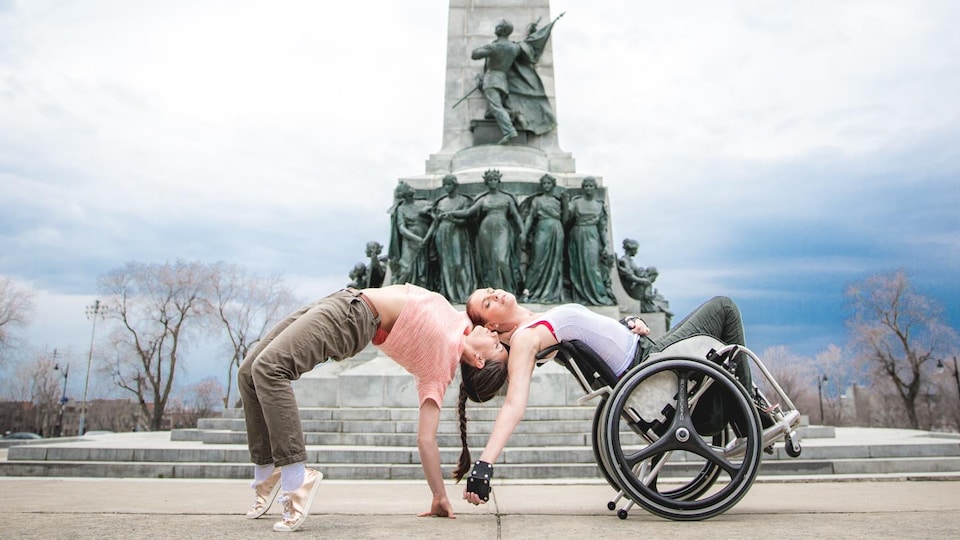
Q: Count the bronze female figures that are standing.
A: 5